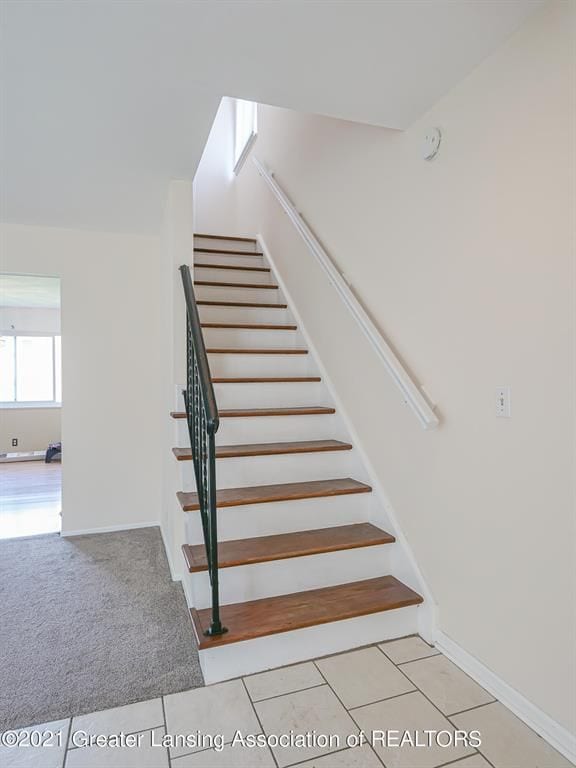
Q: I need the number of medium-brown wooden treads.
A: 13